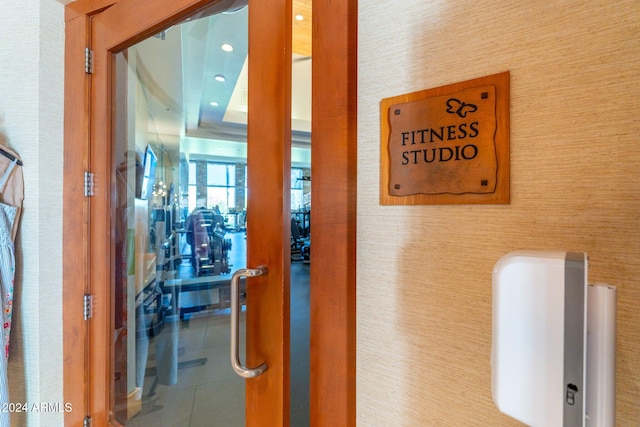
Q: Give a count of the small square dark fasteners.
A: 4